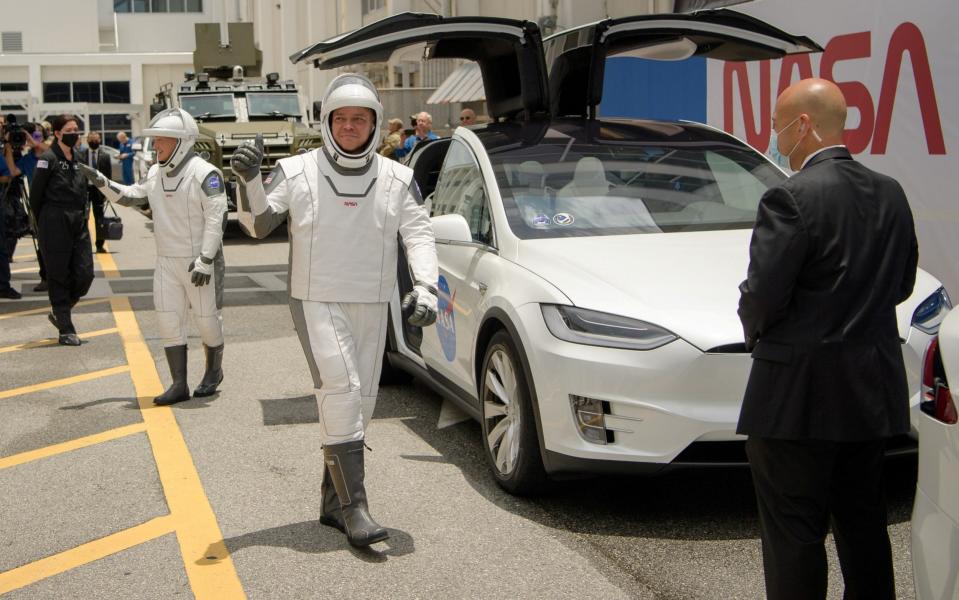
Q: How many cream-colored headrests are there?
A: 2